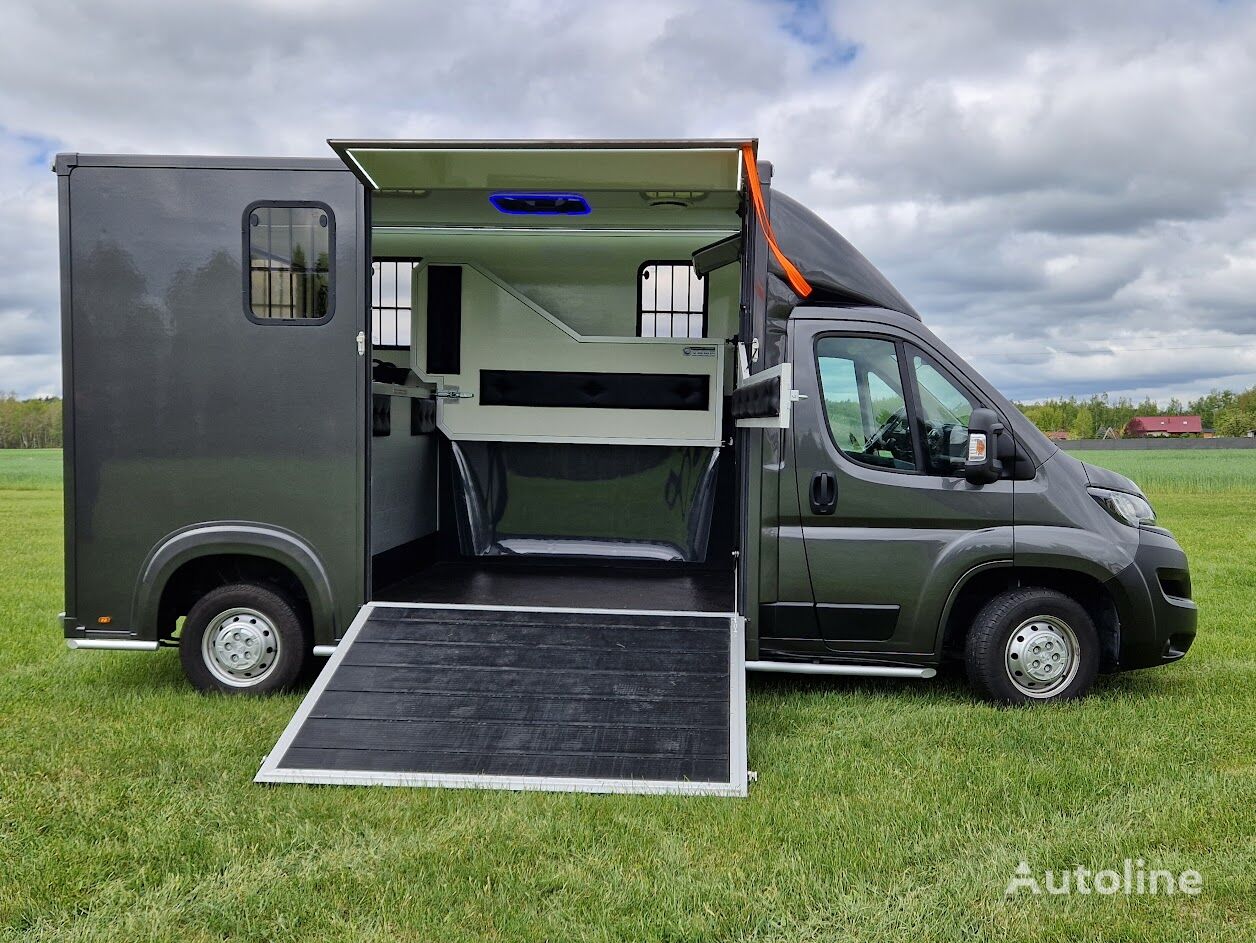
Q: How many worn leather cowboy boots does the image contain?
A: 0